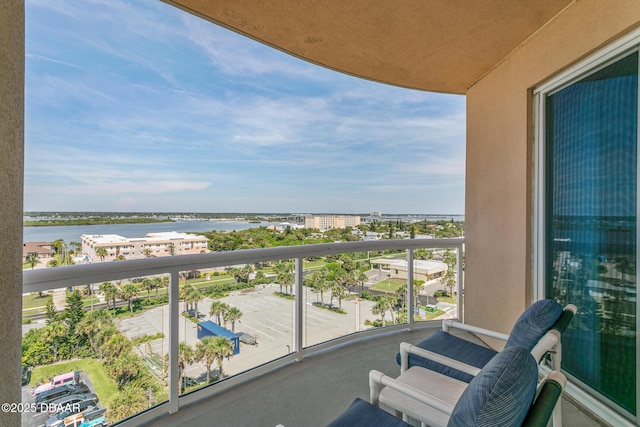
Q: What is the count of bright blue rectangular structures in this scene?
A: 1